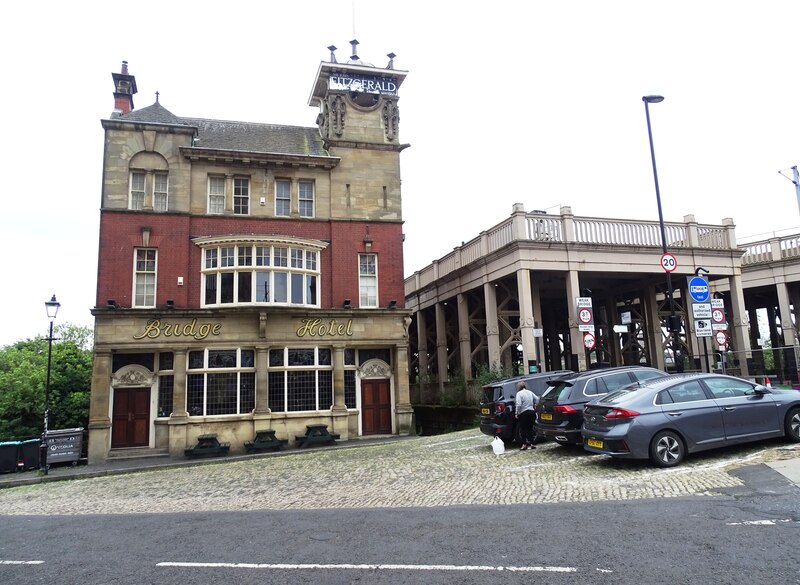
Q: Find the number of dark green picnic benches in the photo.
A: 3